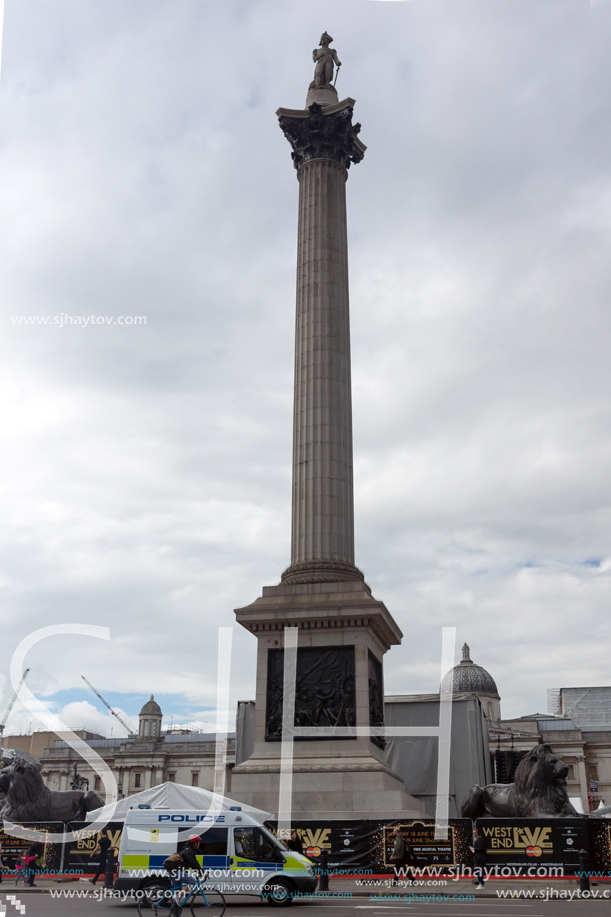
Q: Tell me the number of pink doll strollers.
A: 0